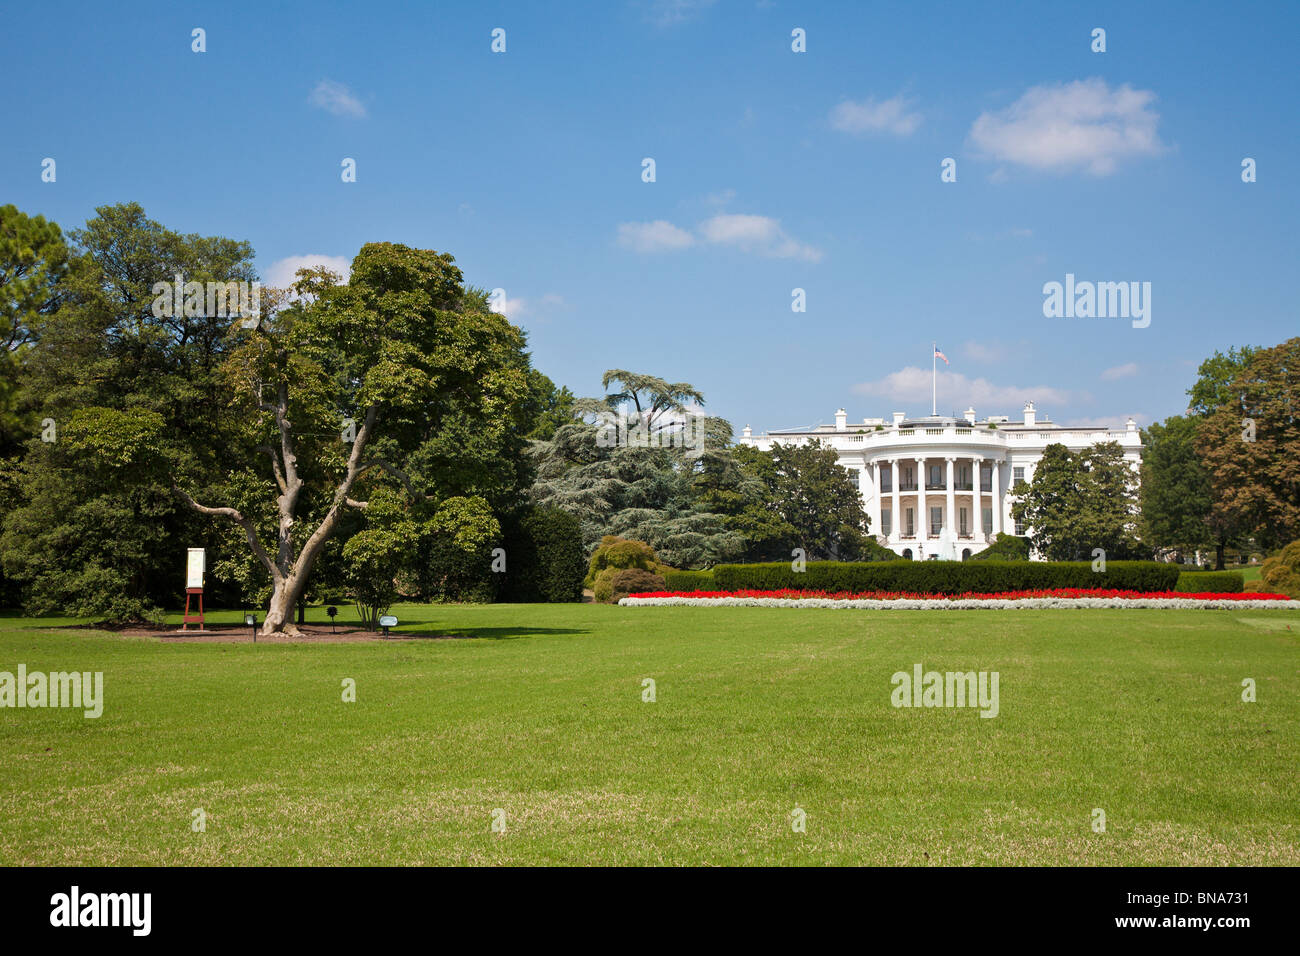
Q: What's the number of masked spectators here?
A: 0